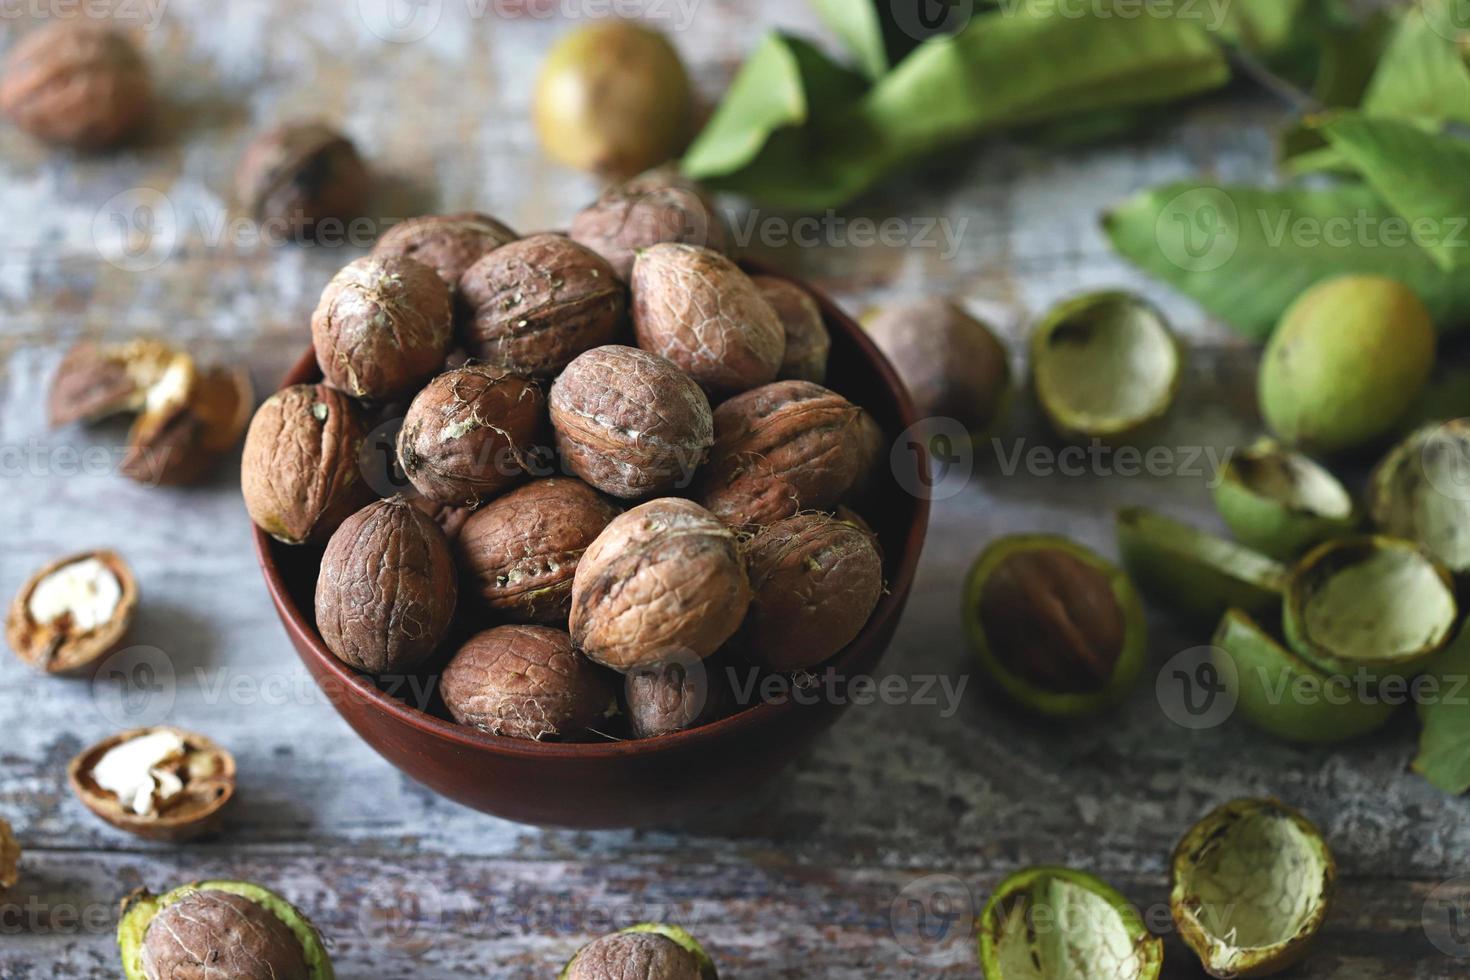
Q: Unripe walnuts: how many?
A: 2